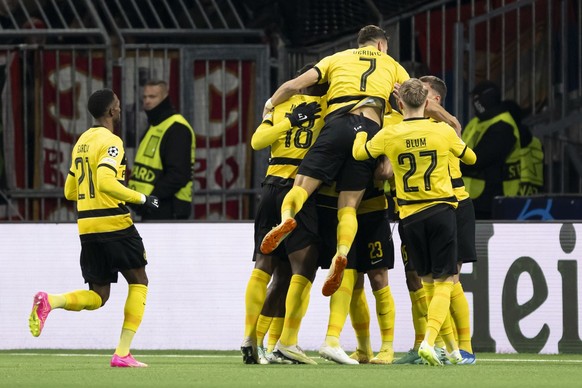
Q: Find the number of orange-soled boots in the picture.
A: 2